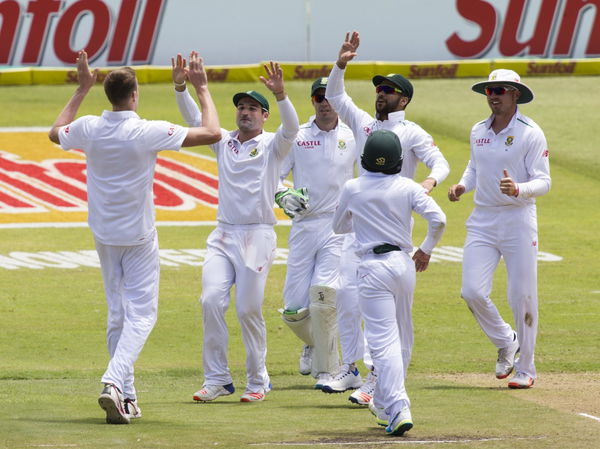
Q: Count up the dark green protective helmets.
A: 1